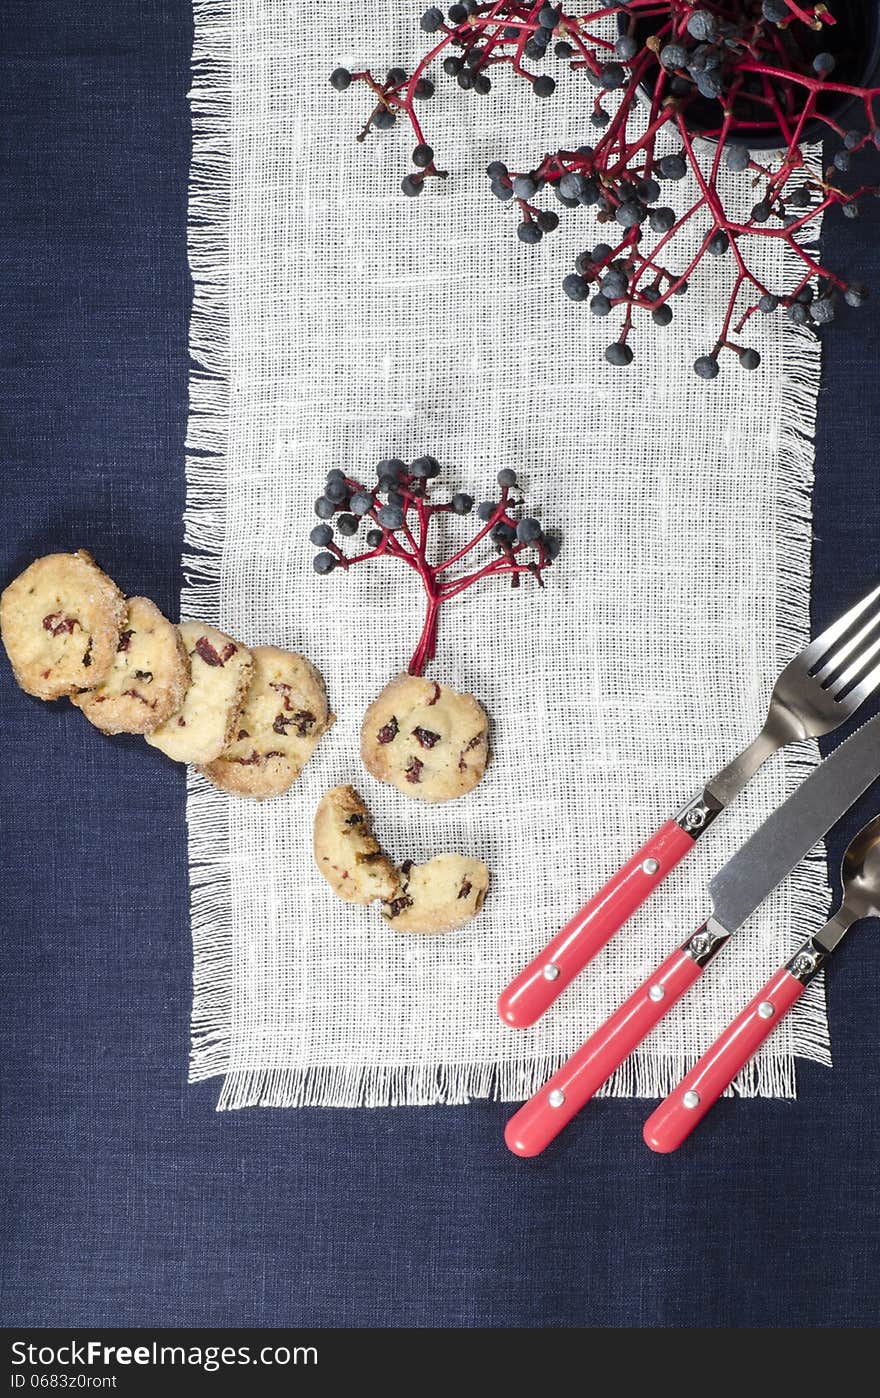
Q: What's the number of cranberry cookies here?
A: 6